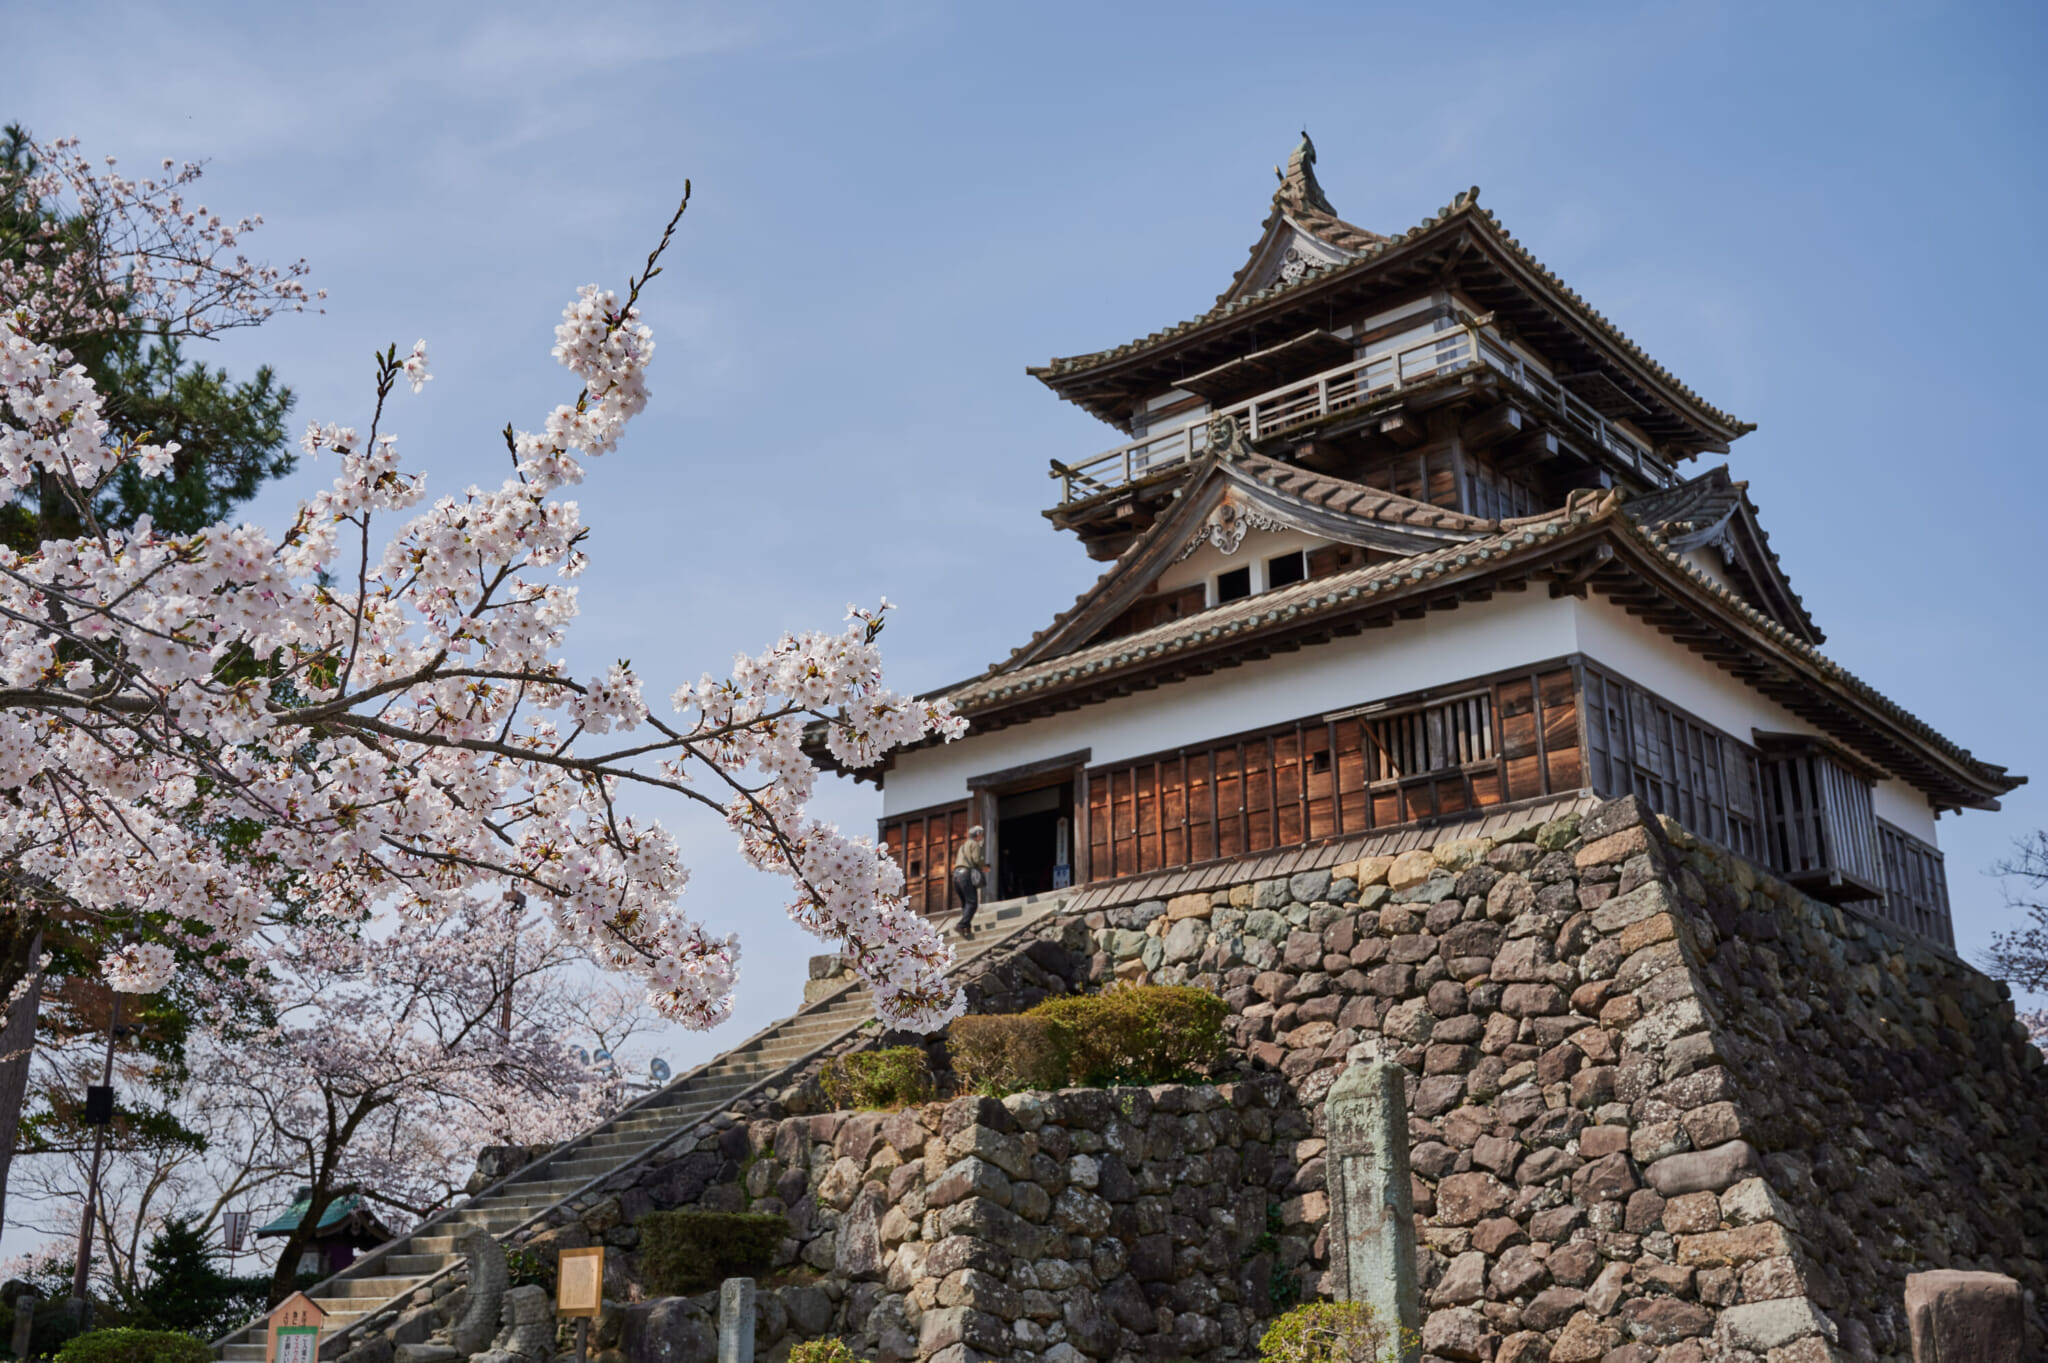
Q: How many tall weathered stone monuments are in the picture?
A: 1